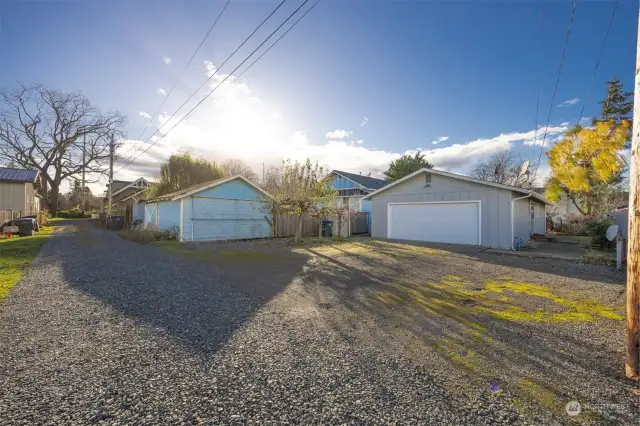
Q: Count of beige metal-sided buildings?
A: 1